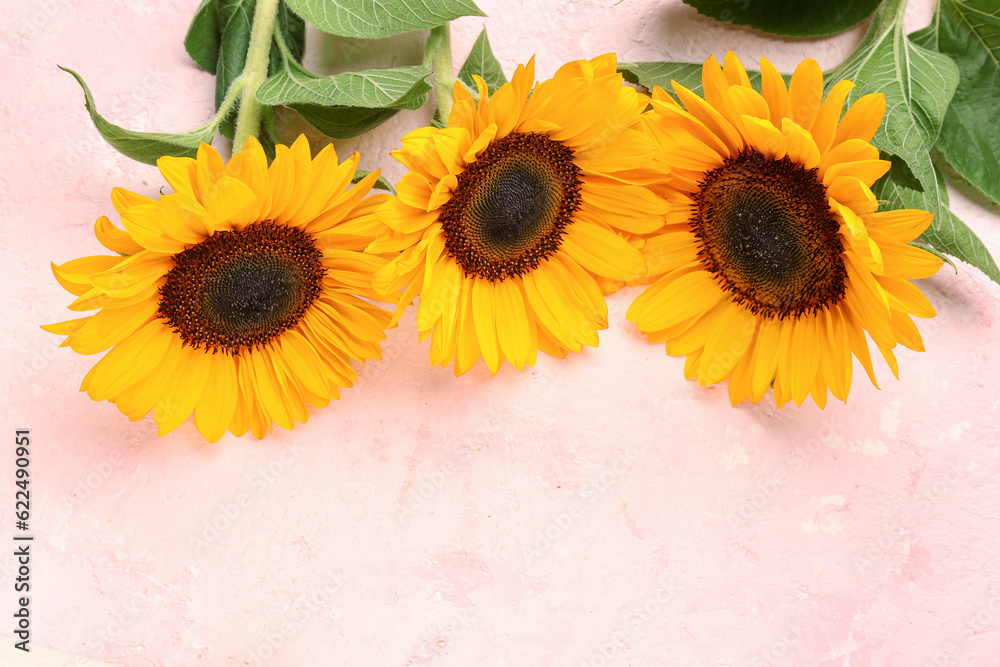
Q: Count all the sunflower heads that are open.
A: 3